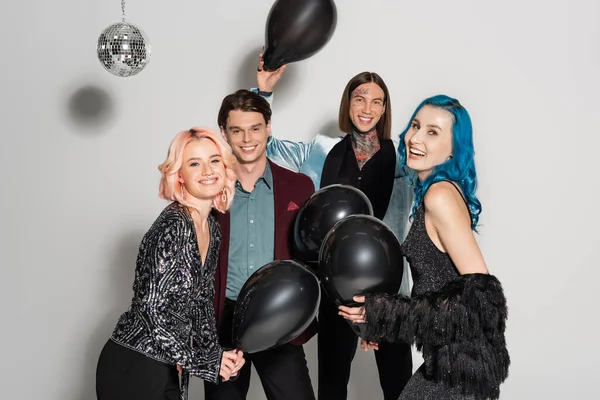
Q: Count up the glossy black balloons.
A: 4